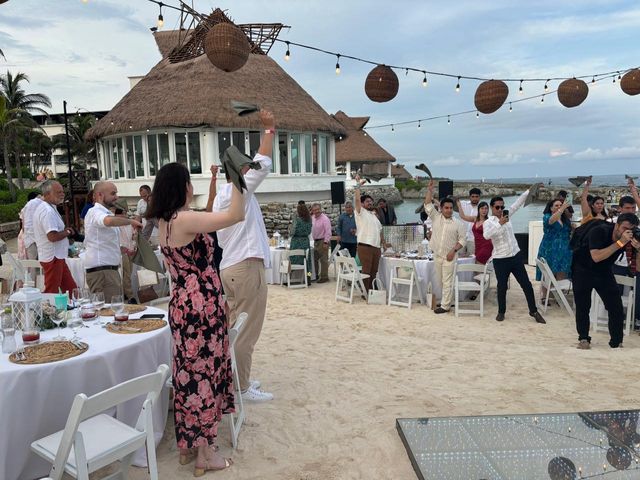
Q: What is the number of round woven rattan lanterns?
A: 5